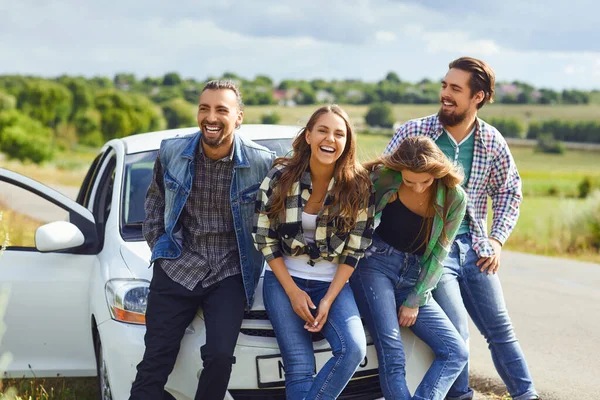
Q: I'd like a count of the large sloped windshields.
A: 1